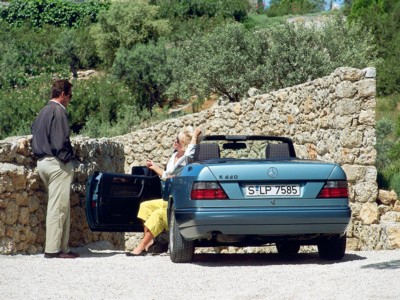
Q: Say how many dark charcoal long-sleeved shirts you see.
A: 1